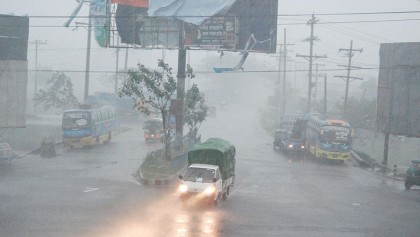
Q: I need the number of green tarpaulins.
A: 1